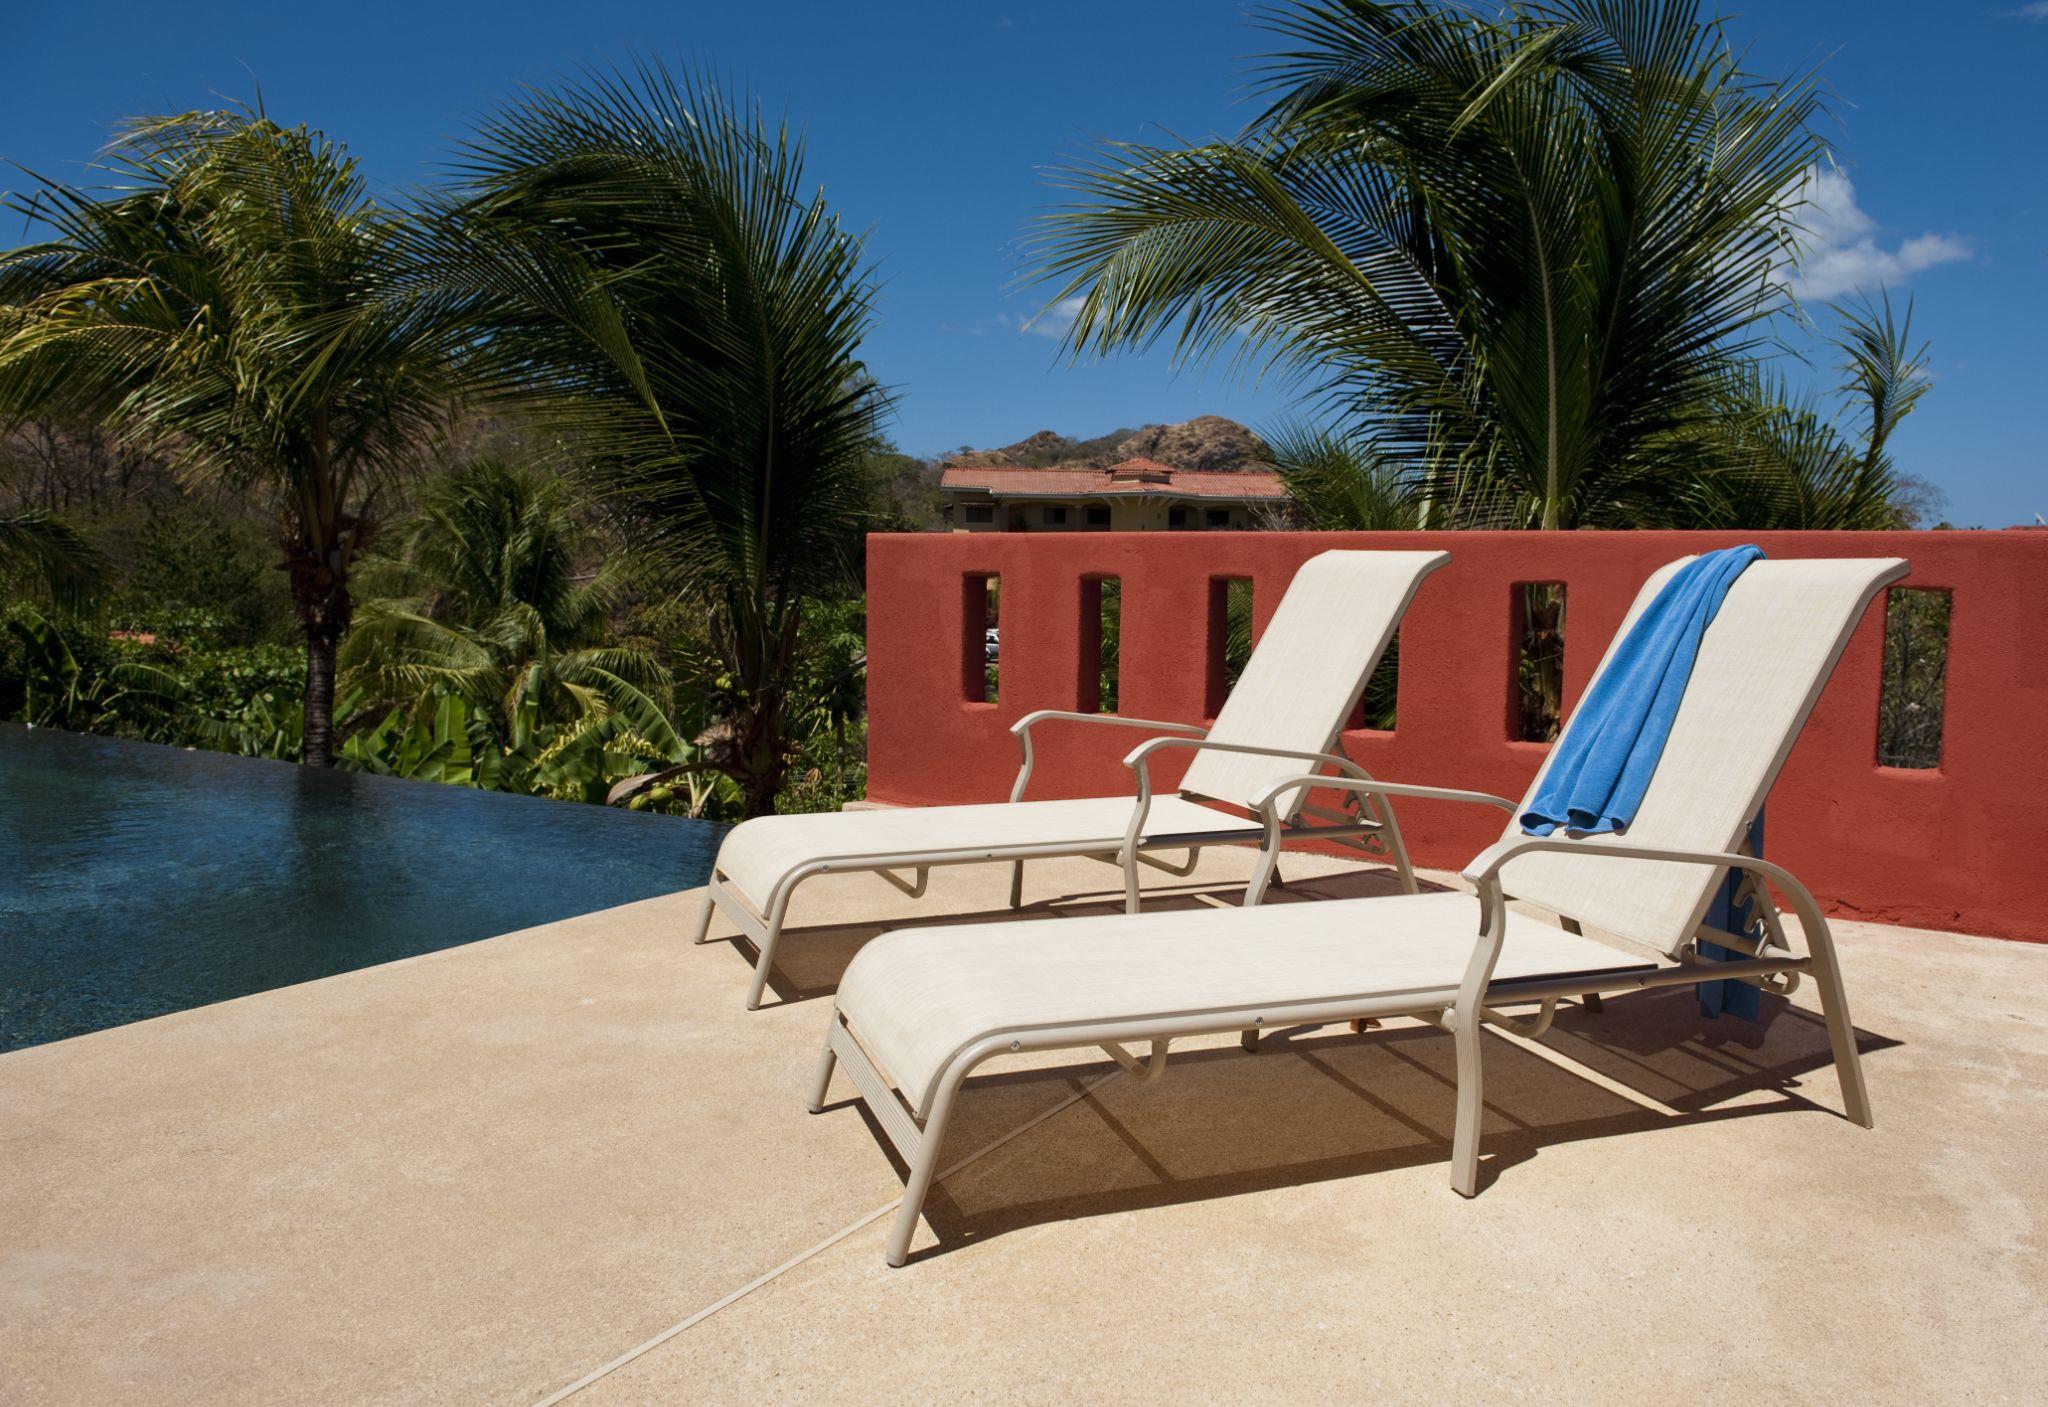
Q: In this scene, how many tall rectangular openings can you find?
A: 6